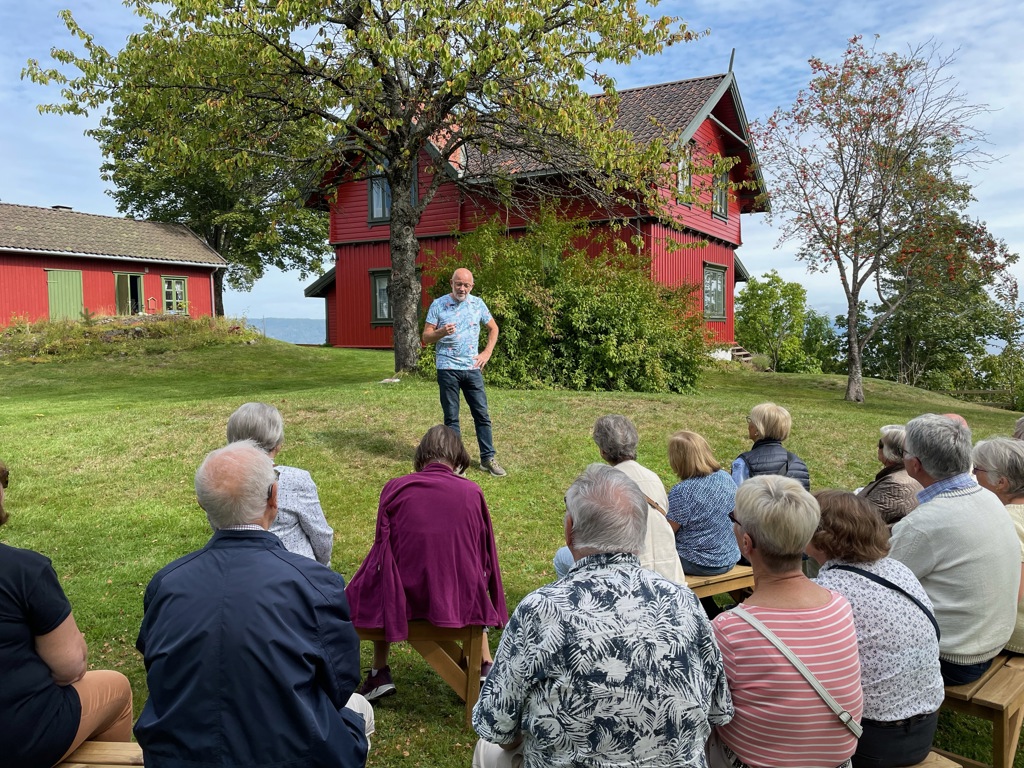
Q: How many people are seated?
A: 15